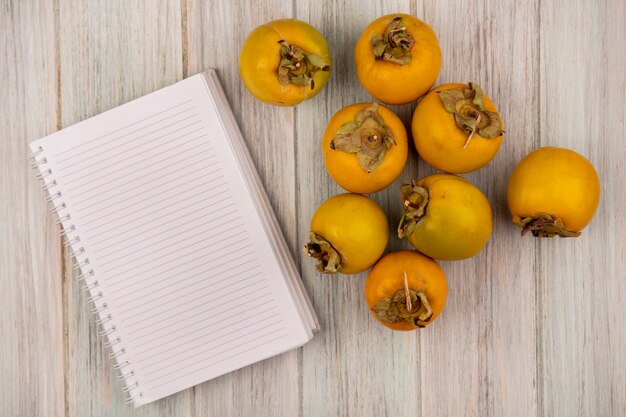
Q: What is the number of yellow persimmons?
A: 8